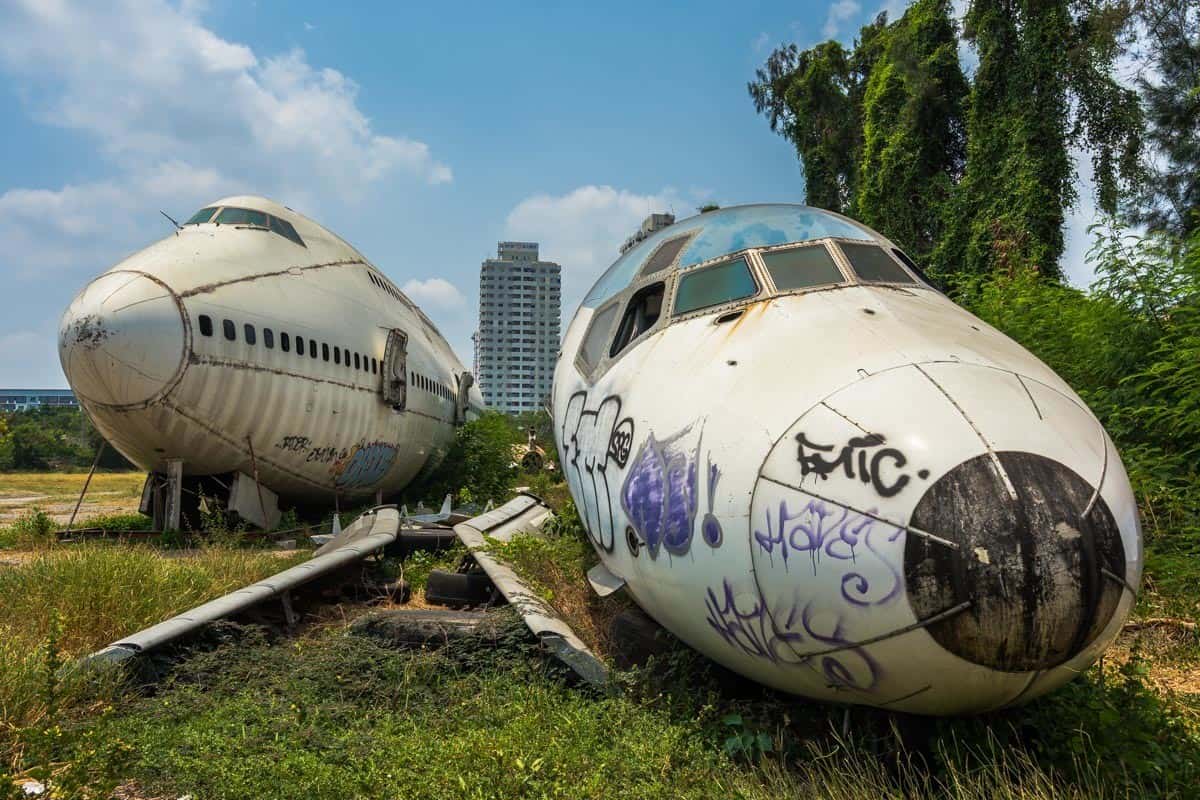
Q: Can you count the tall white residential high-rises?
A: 1